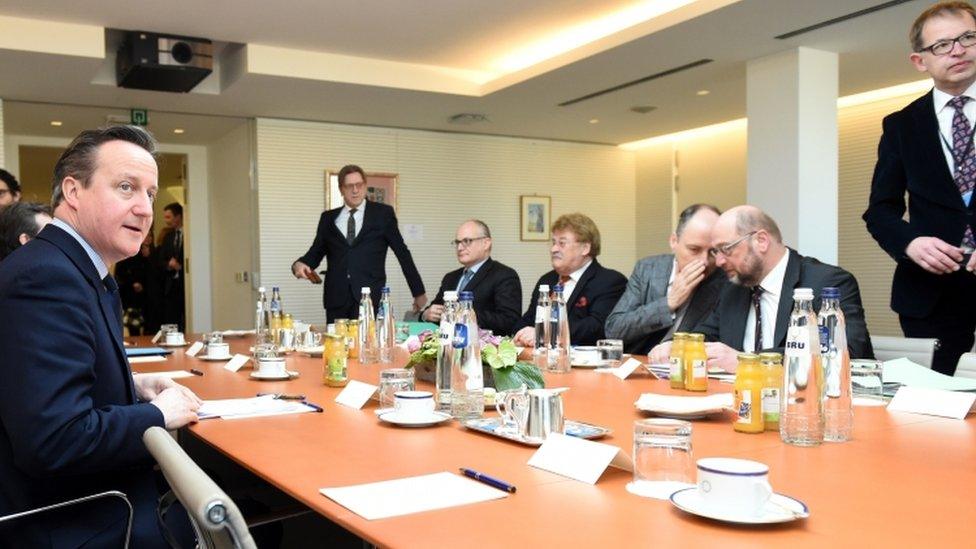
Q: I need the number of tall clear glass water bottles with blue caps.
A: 5